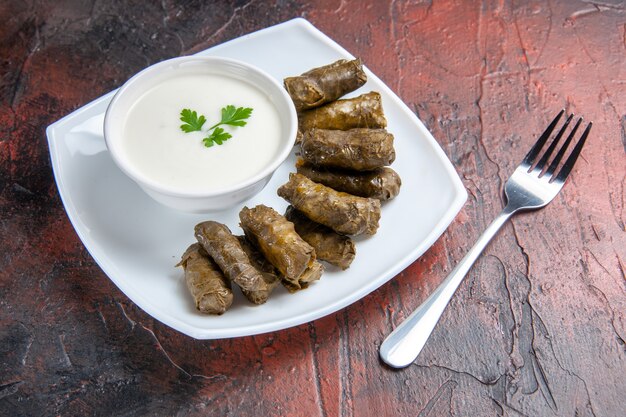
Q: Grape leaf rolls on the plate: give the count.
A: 10